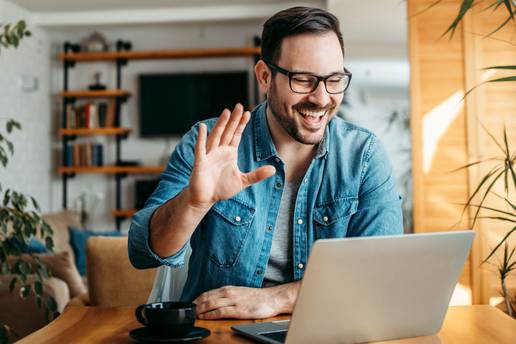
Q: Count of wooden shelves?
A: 5